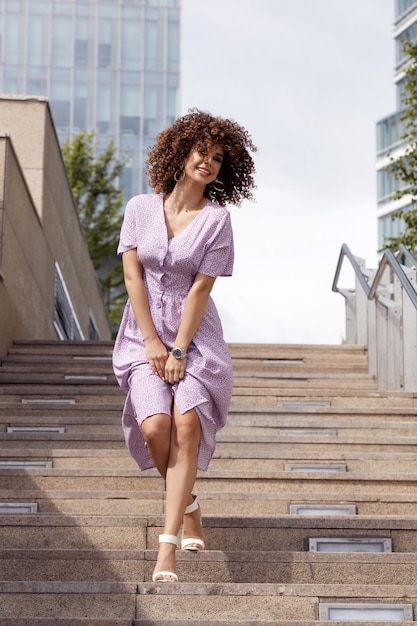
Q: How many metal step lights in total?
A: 14